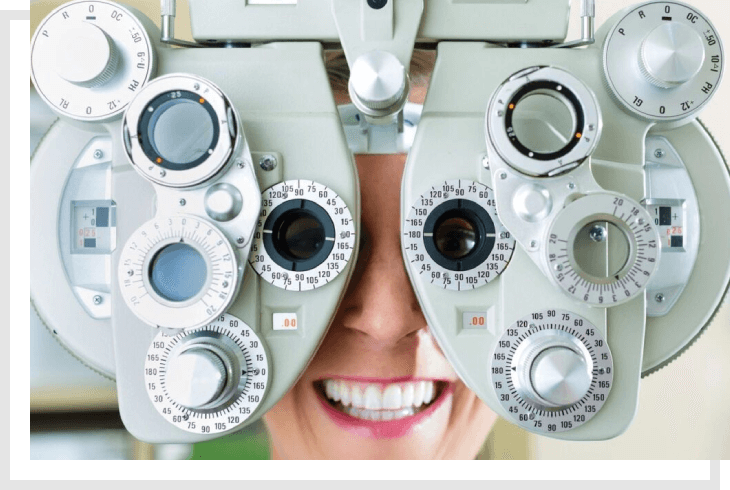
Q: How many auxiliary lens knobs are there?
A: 2